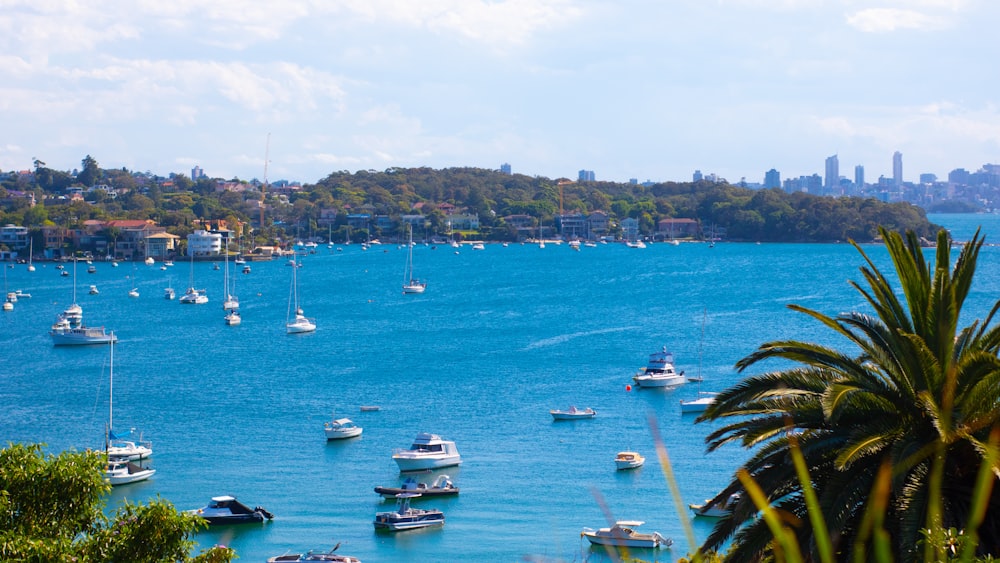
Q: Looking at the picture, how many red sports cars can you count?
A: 0